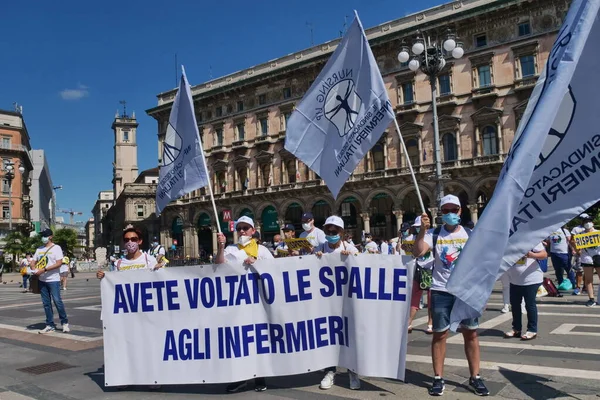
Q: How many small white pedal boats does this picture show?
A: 0